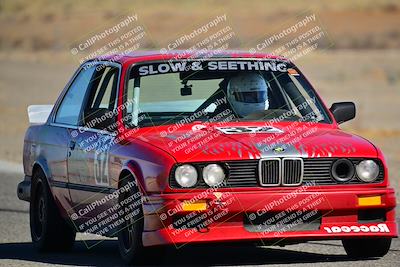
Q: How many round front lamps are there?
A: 3